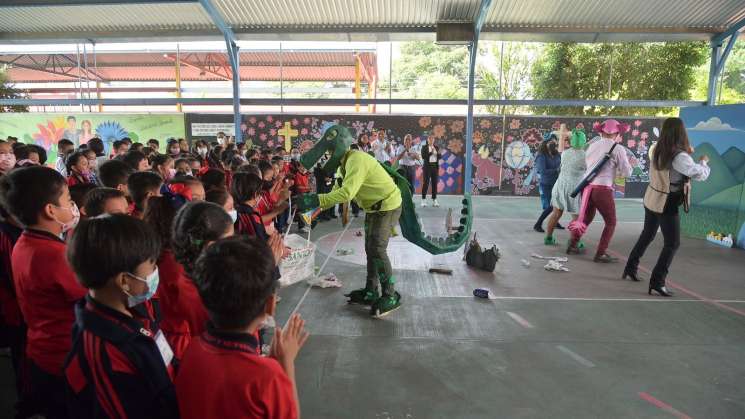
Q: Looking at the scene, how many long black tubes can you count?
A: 1